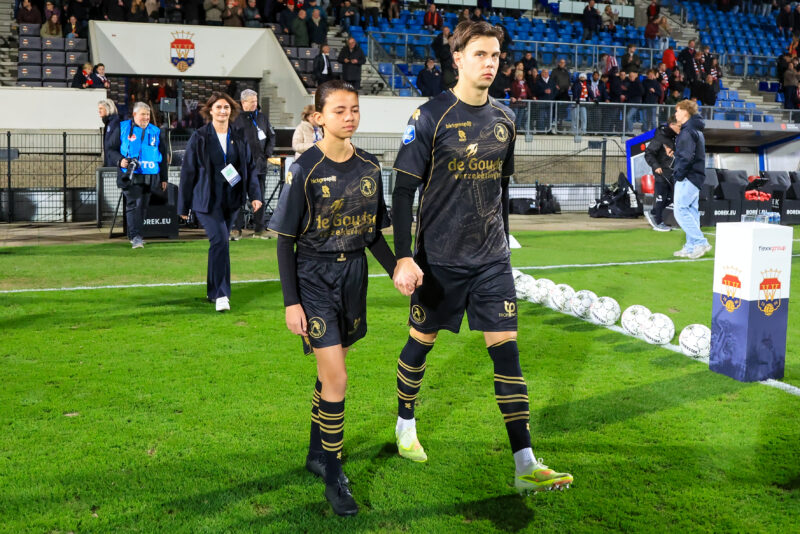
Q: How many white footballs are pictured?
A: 9